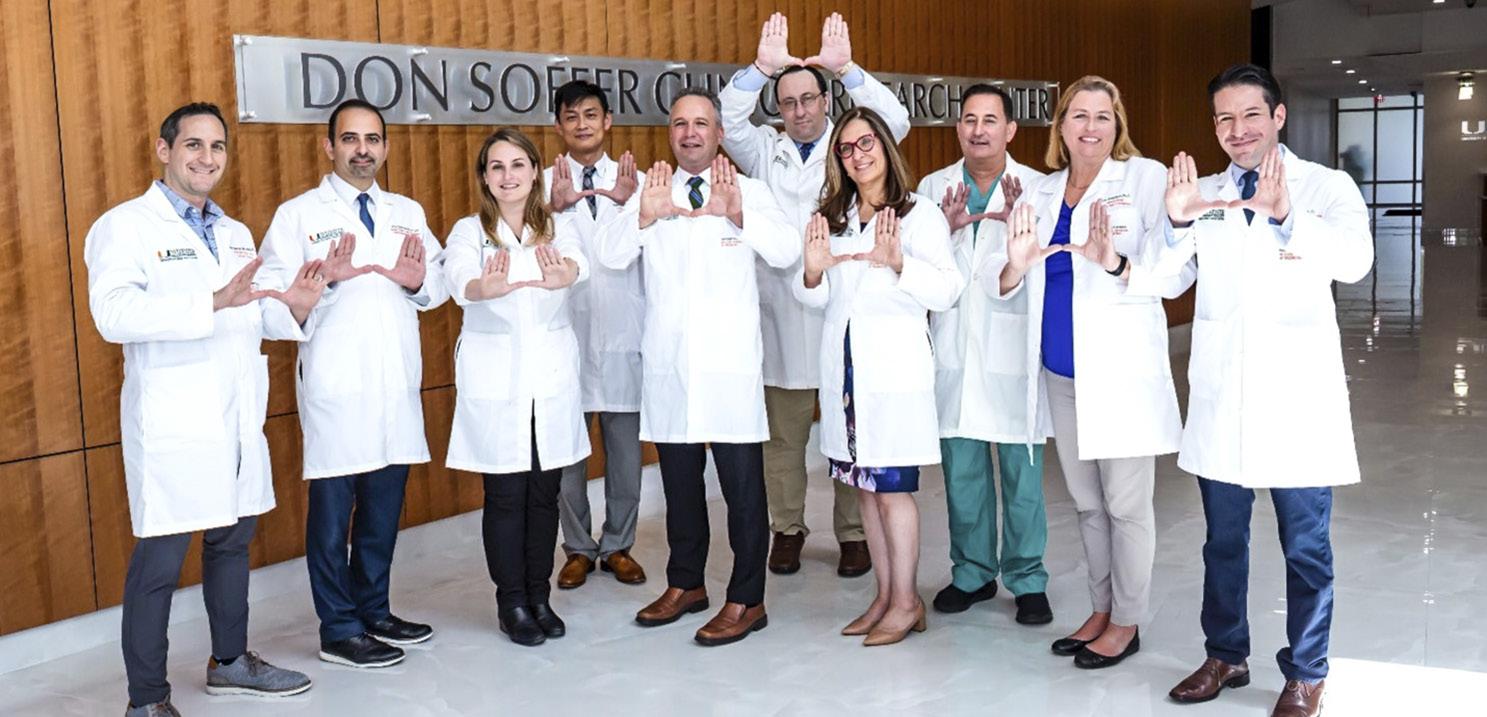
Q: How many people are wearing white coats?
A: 10